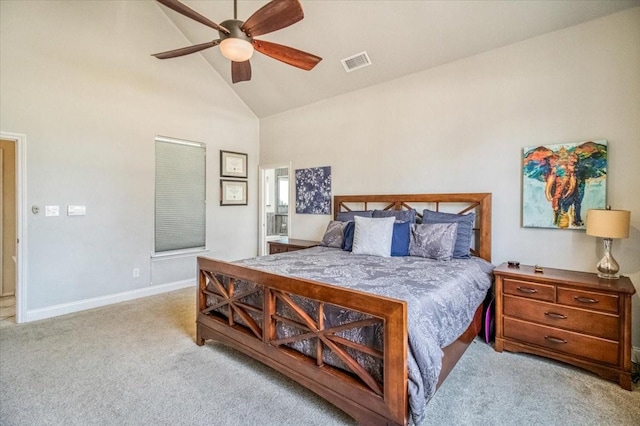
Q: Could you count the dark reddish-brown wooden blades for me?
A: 5